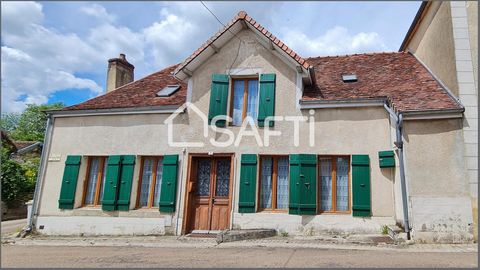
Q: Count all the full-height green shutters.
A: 10